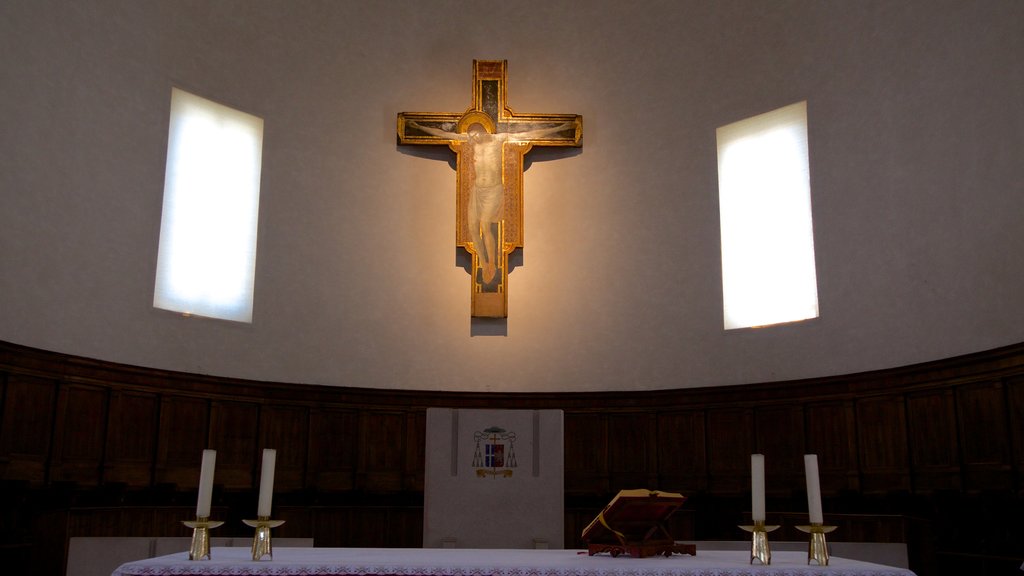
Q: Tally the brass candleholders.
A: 4